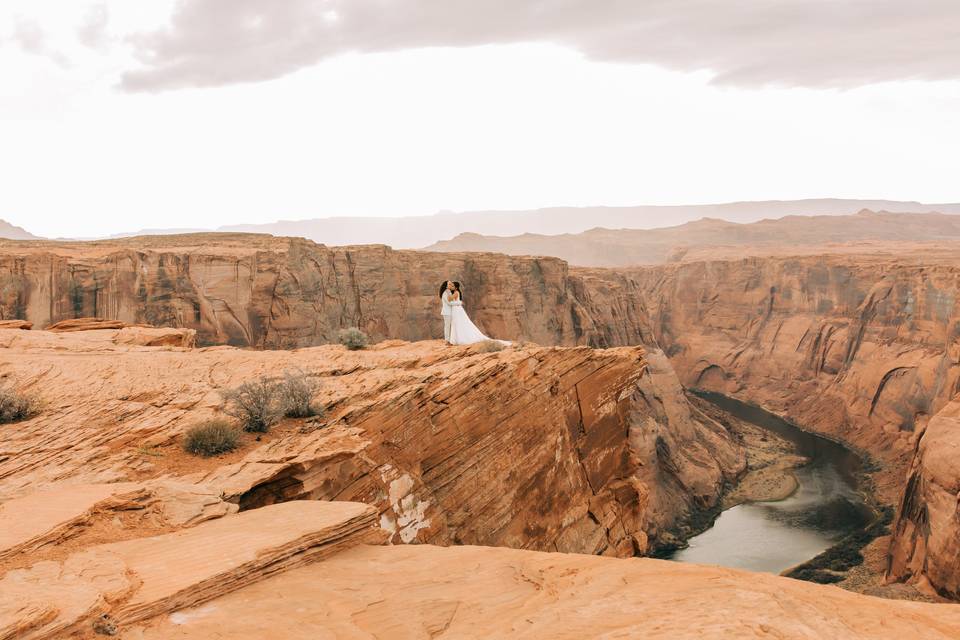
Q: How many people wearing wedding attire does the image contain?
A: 2